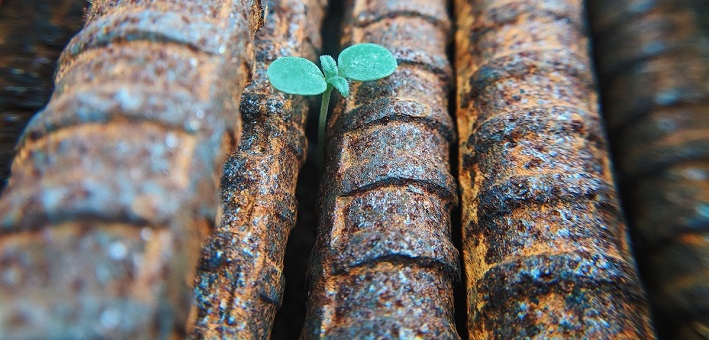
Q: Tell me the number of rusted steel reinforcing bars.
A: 5